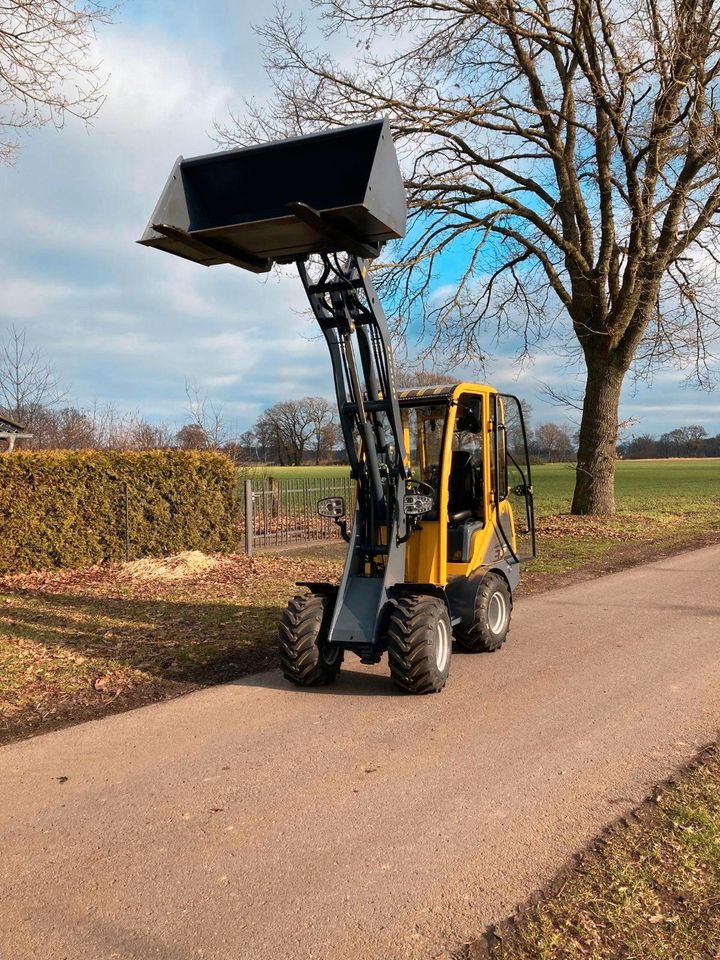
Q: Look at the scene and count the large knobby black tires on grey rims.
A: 3